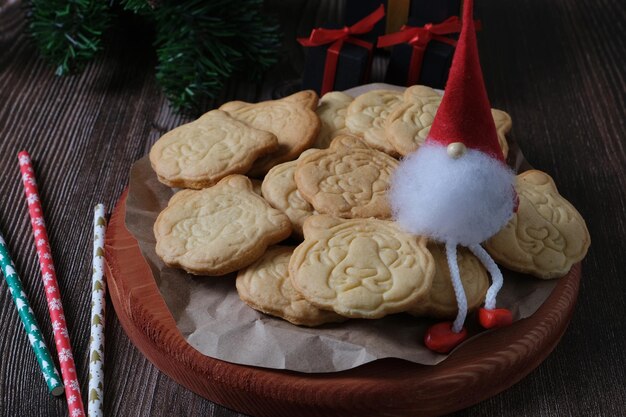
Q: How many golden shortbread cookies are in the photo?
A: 12